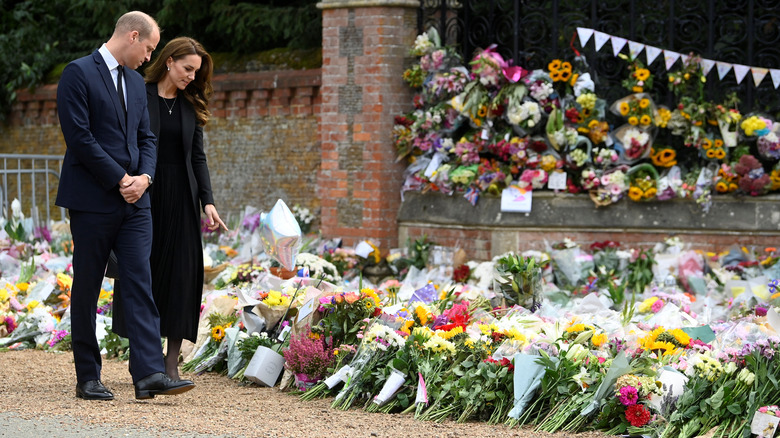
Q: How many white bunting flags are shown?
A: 12